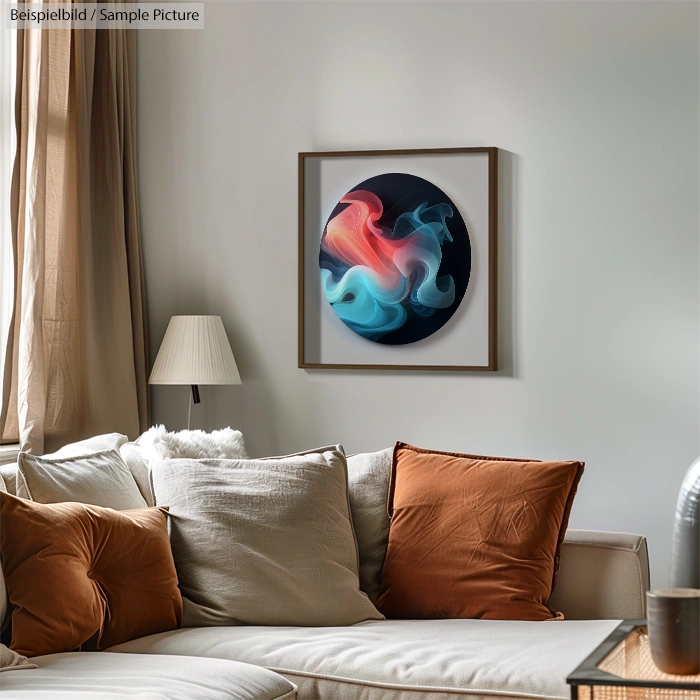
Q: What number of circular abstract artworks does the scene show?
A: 1